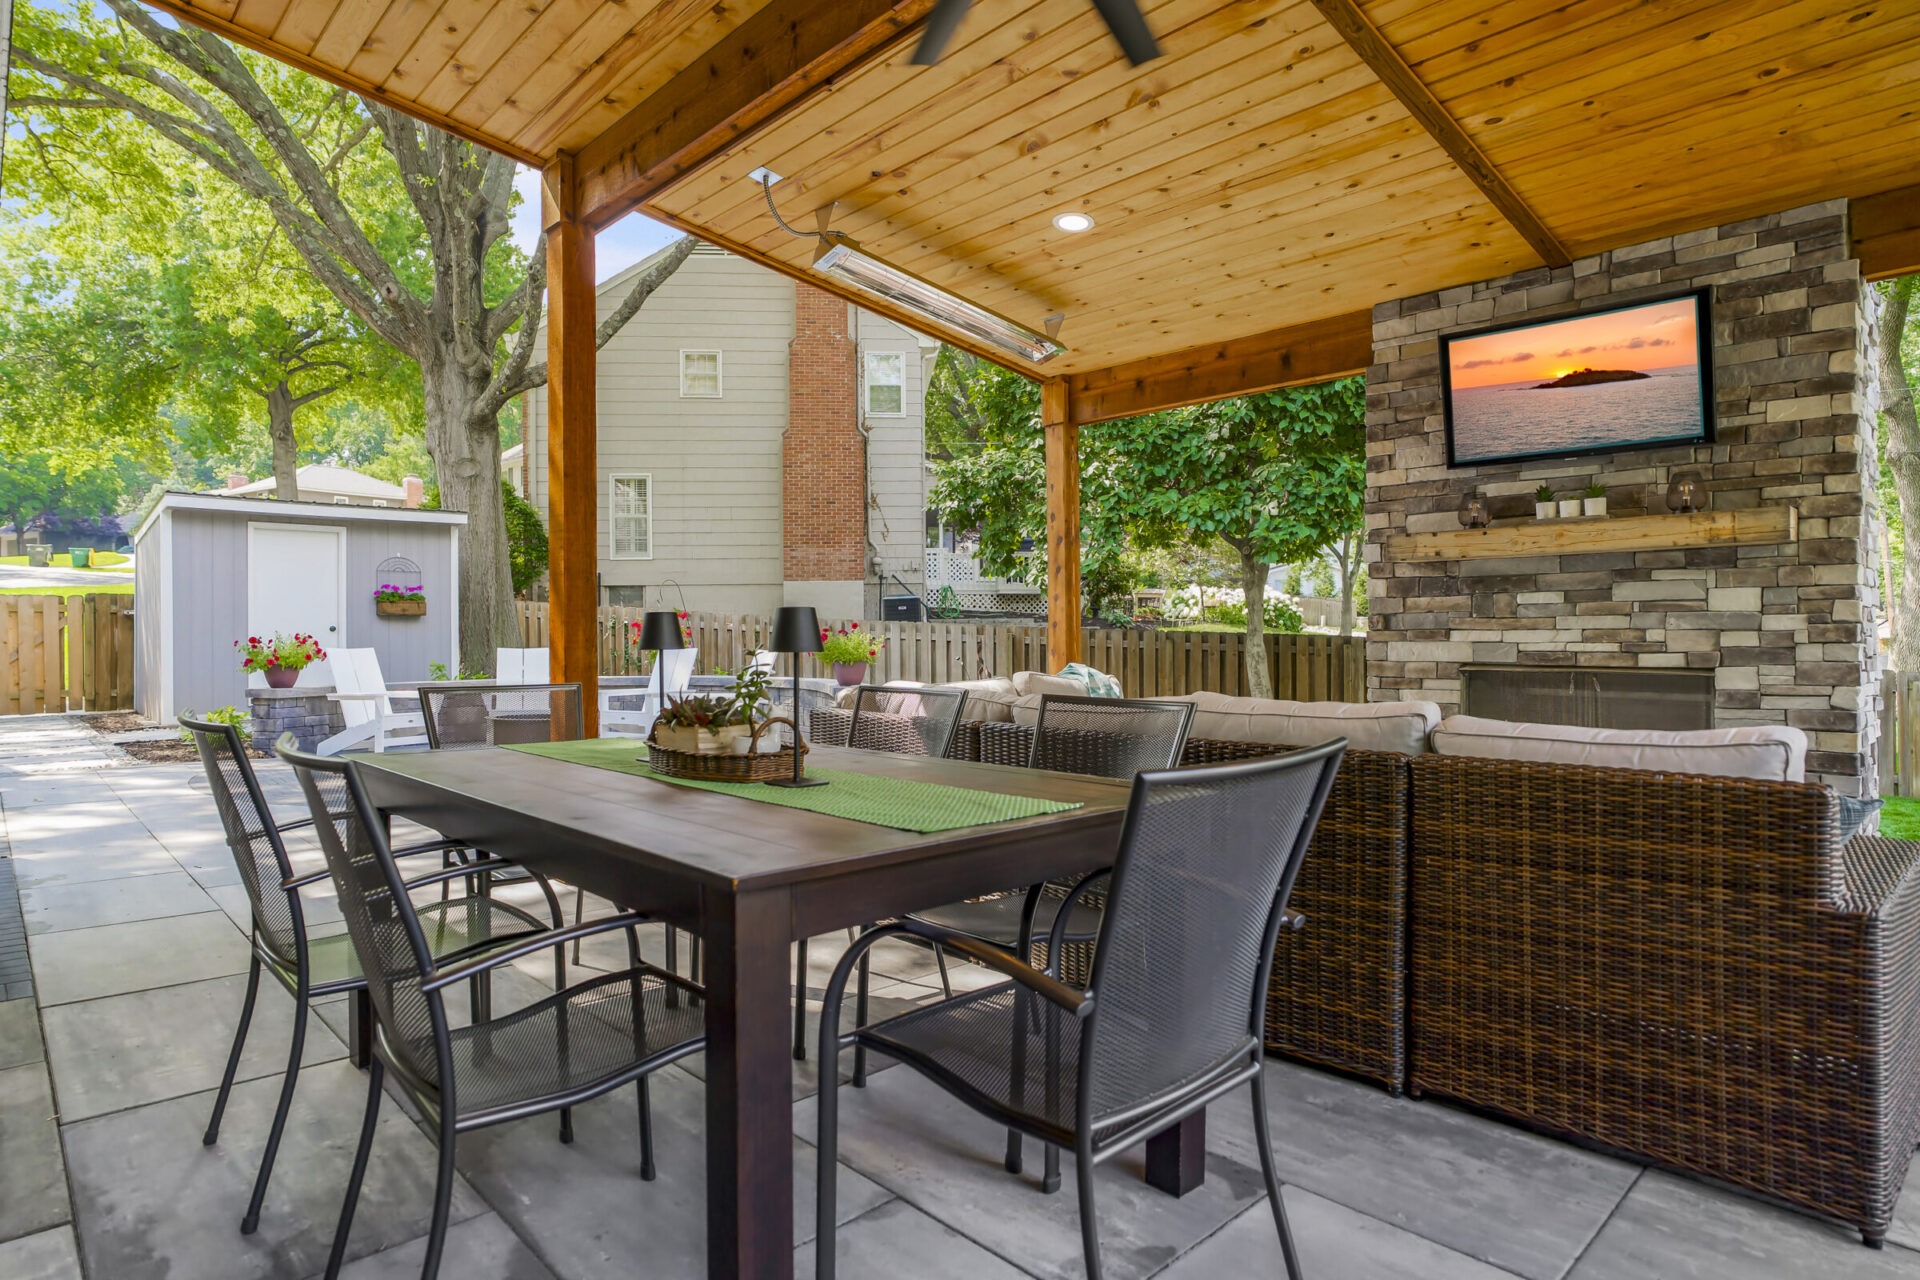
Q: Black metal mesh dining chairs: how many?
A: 6